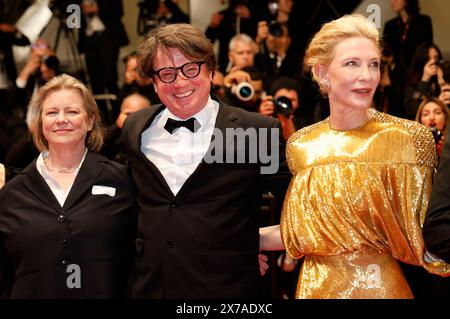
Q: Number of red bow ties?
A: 0